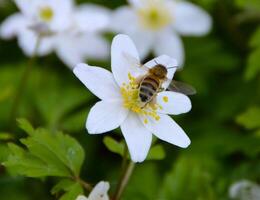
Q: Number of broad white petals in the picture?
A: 7